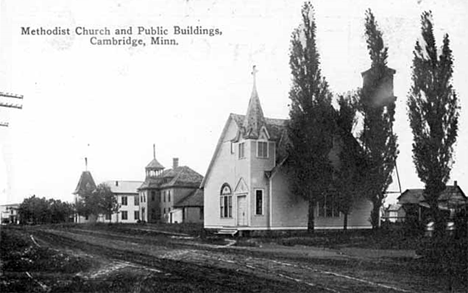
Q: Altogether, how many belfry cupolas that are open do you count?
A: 1